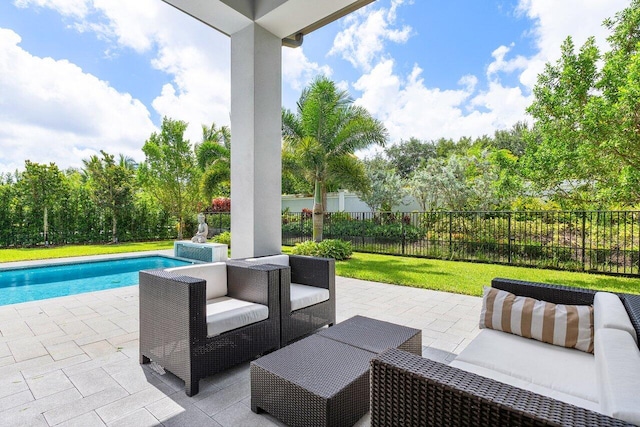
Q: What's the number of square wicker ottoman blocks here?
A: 2